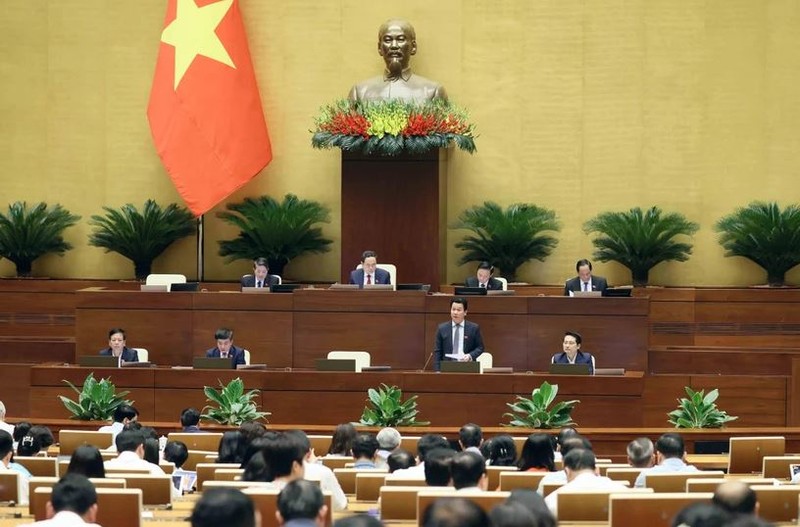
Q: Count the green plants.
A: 11